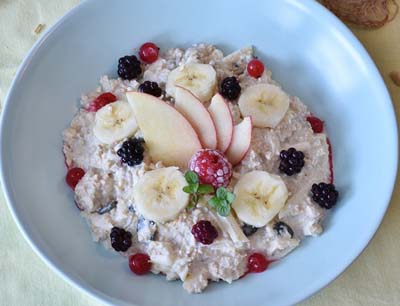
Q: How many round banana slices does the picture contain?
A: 5